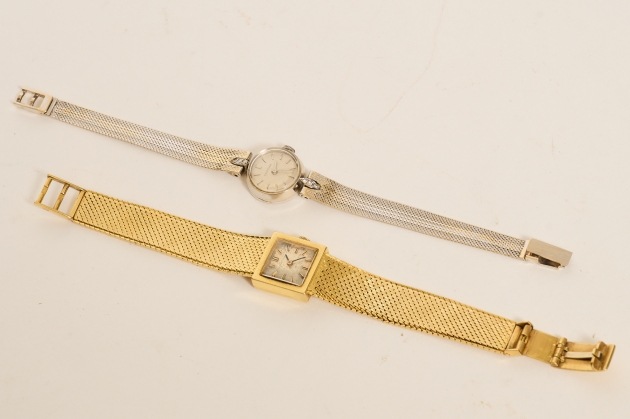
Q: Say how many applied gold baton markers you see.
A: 12